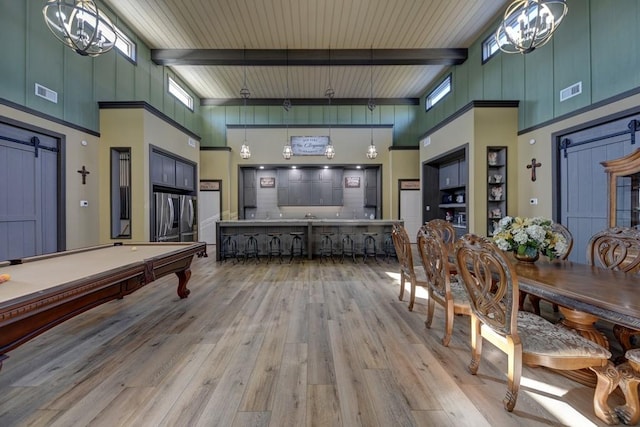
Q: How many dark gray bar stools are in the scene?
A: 8